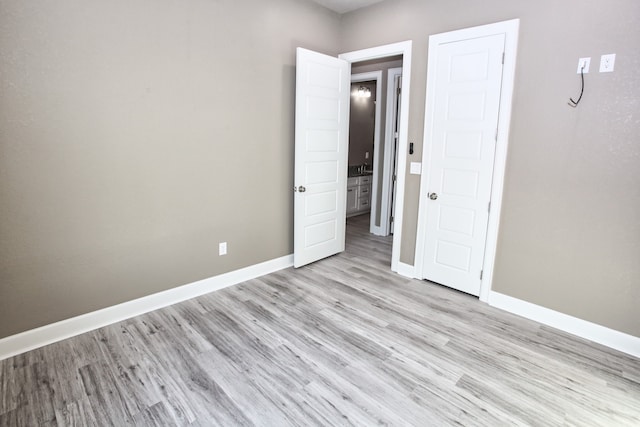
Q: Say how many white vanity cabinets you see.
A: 1